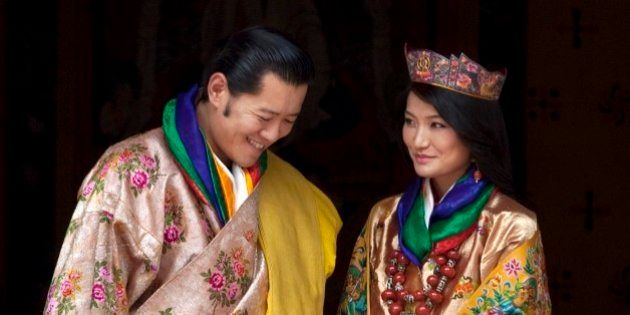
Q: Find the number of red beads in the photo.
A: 14